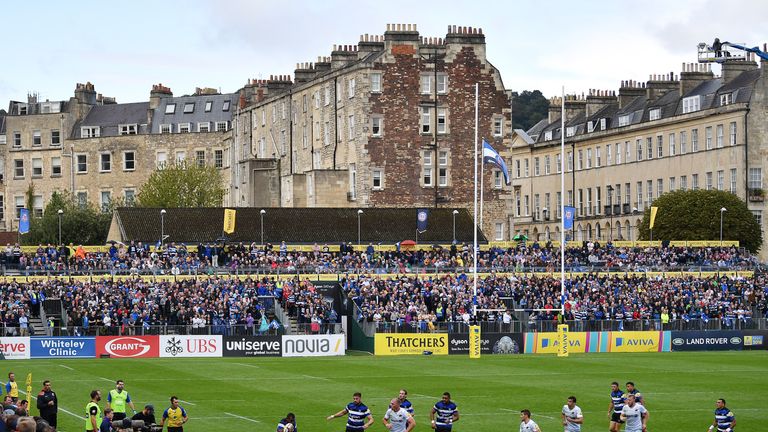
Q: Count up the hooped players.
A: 7